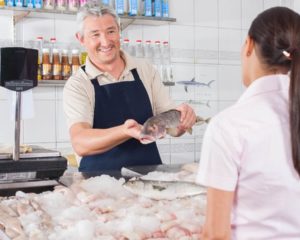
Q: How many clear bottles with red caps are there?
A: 7